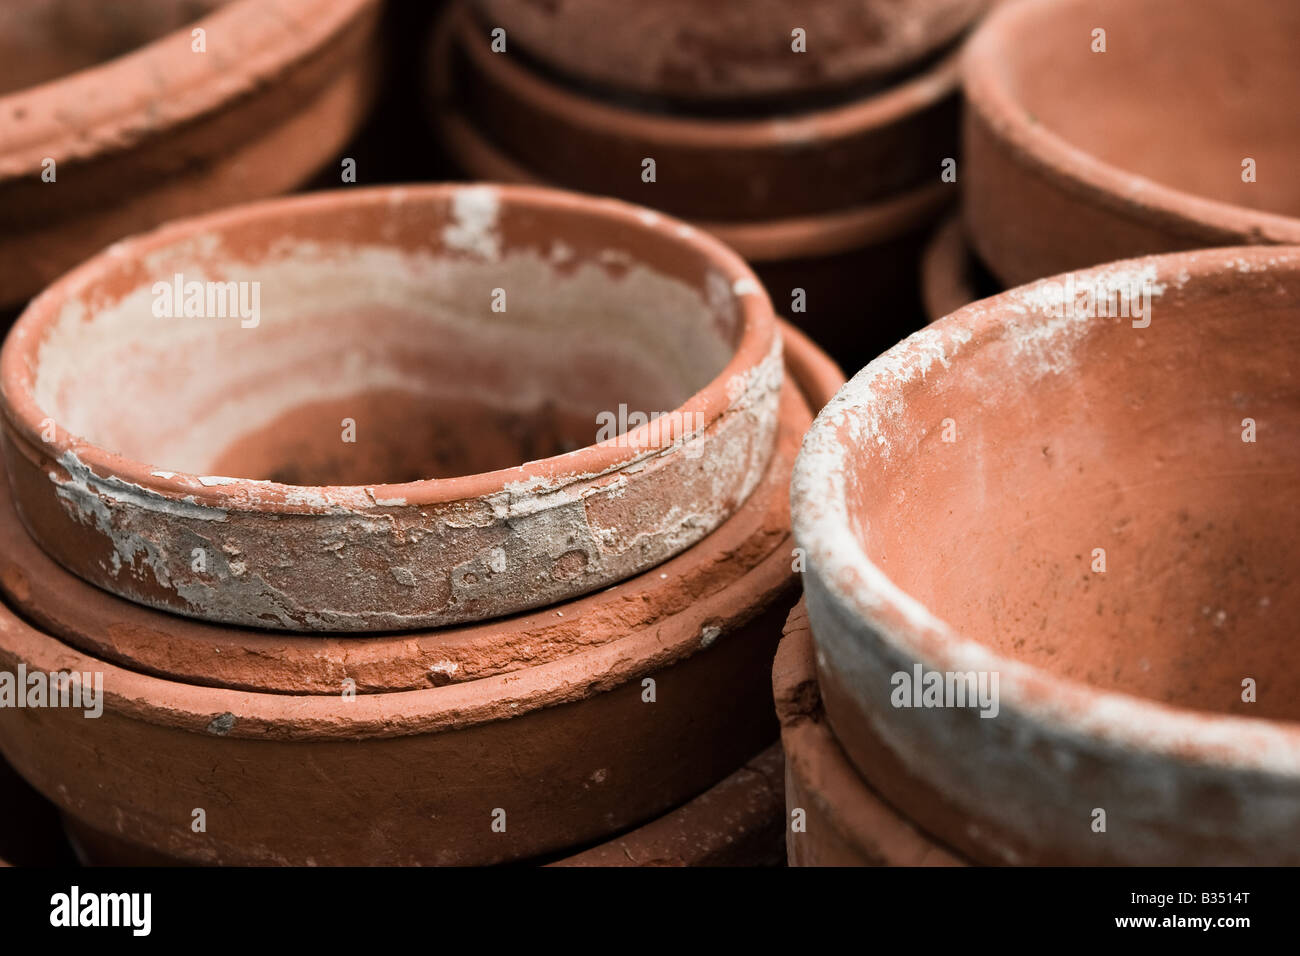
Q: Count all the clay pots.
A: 12